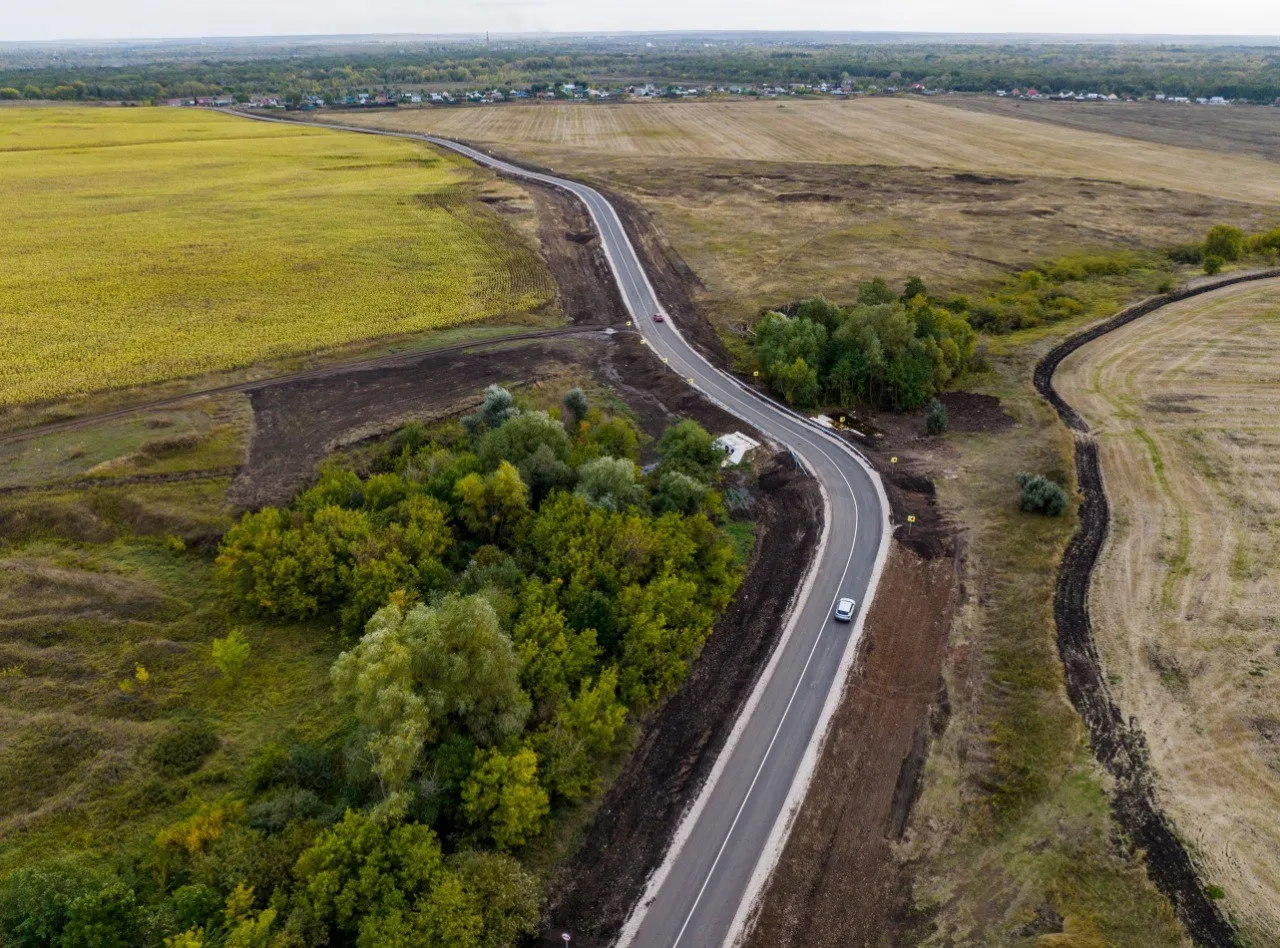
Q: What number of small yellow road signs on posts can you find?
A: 8